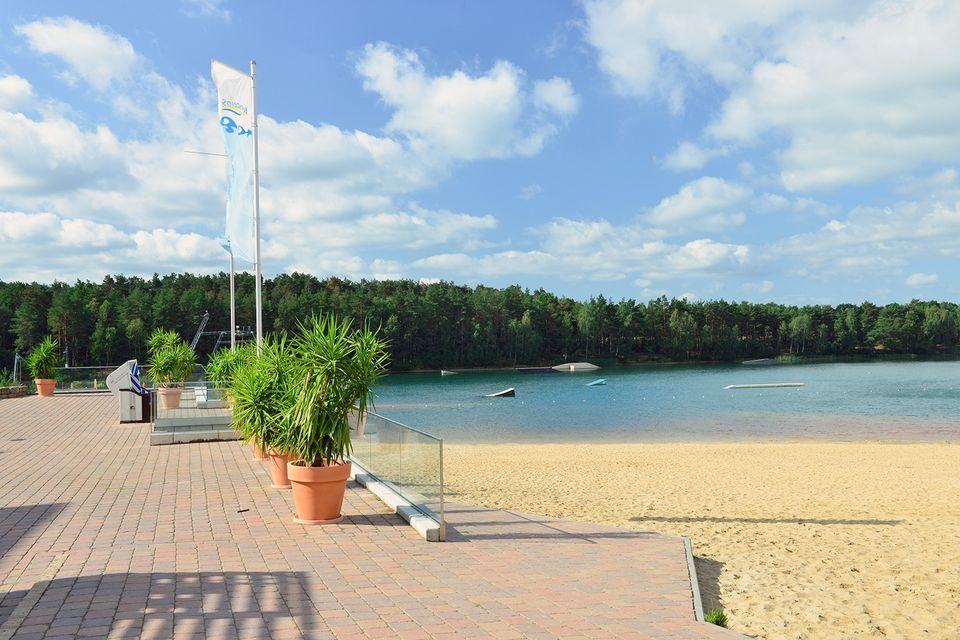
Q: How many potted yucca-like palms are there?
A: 6